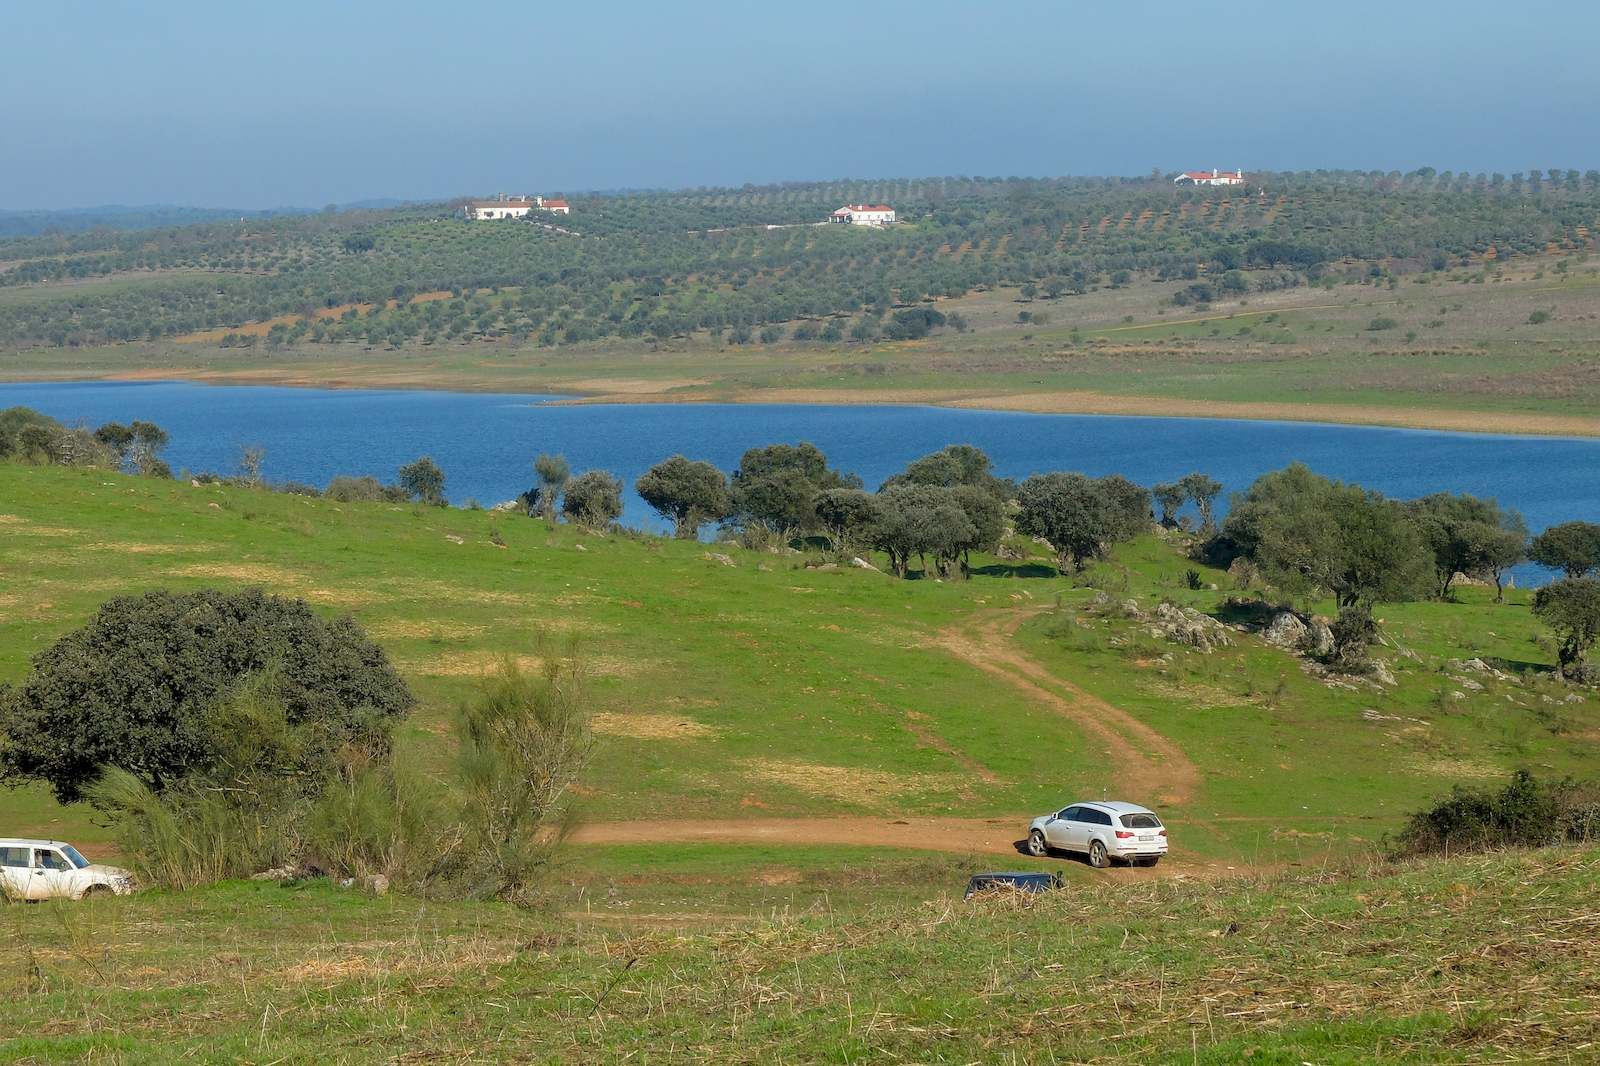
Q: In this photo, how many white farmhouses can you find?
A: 3